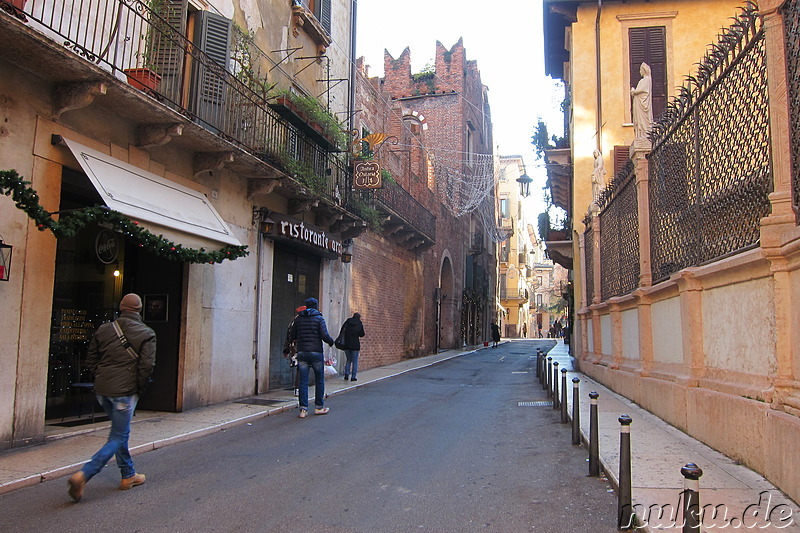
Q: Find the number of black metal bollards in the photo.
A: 10